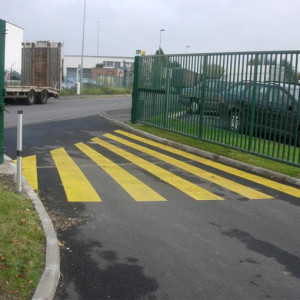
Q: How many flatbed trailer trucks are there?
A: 1